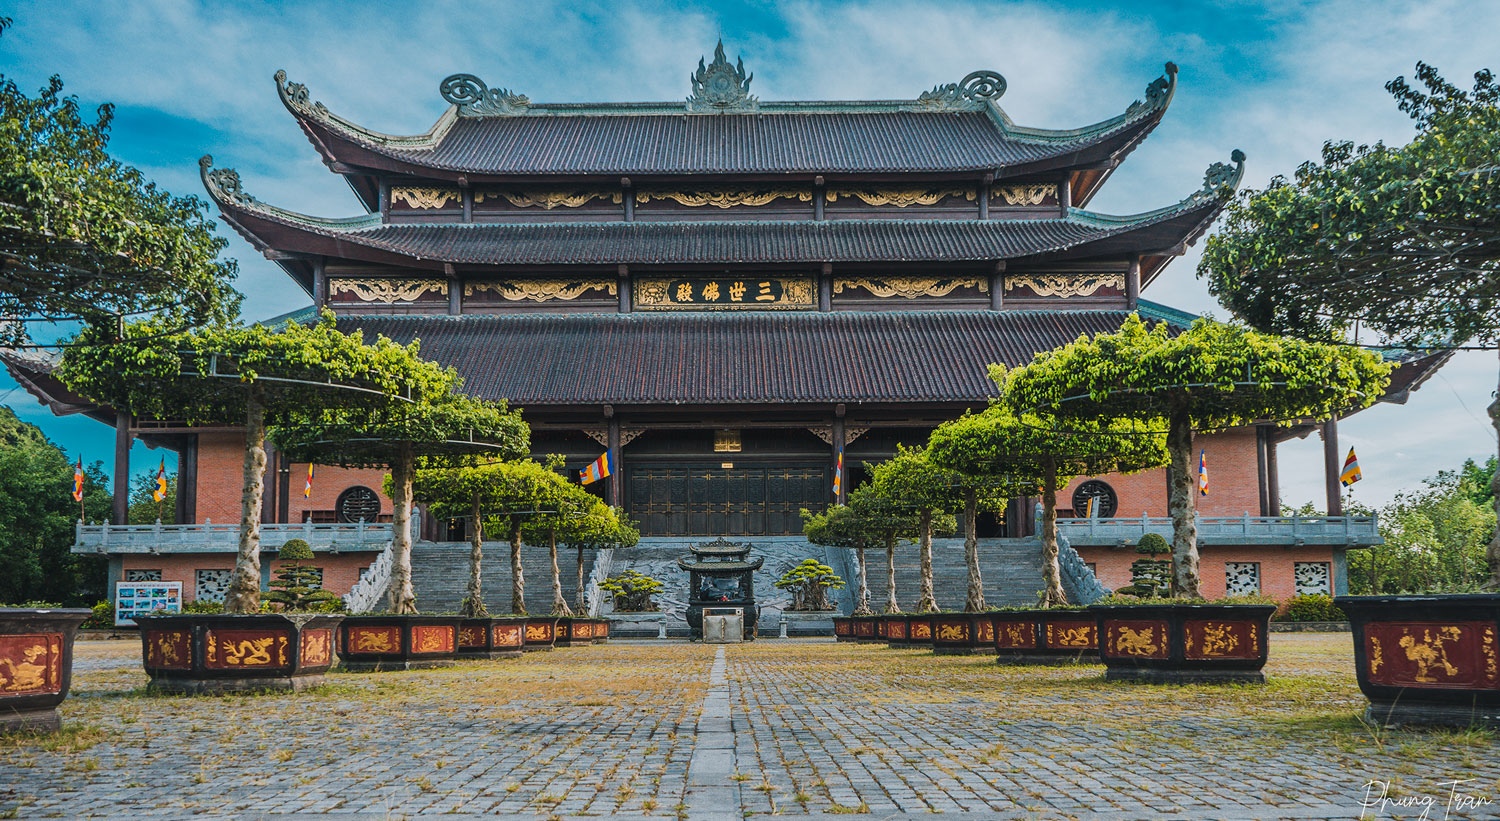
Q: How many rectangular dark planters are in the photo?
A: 14